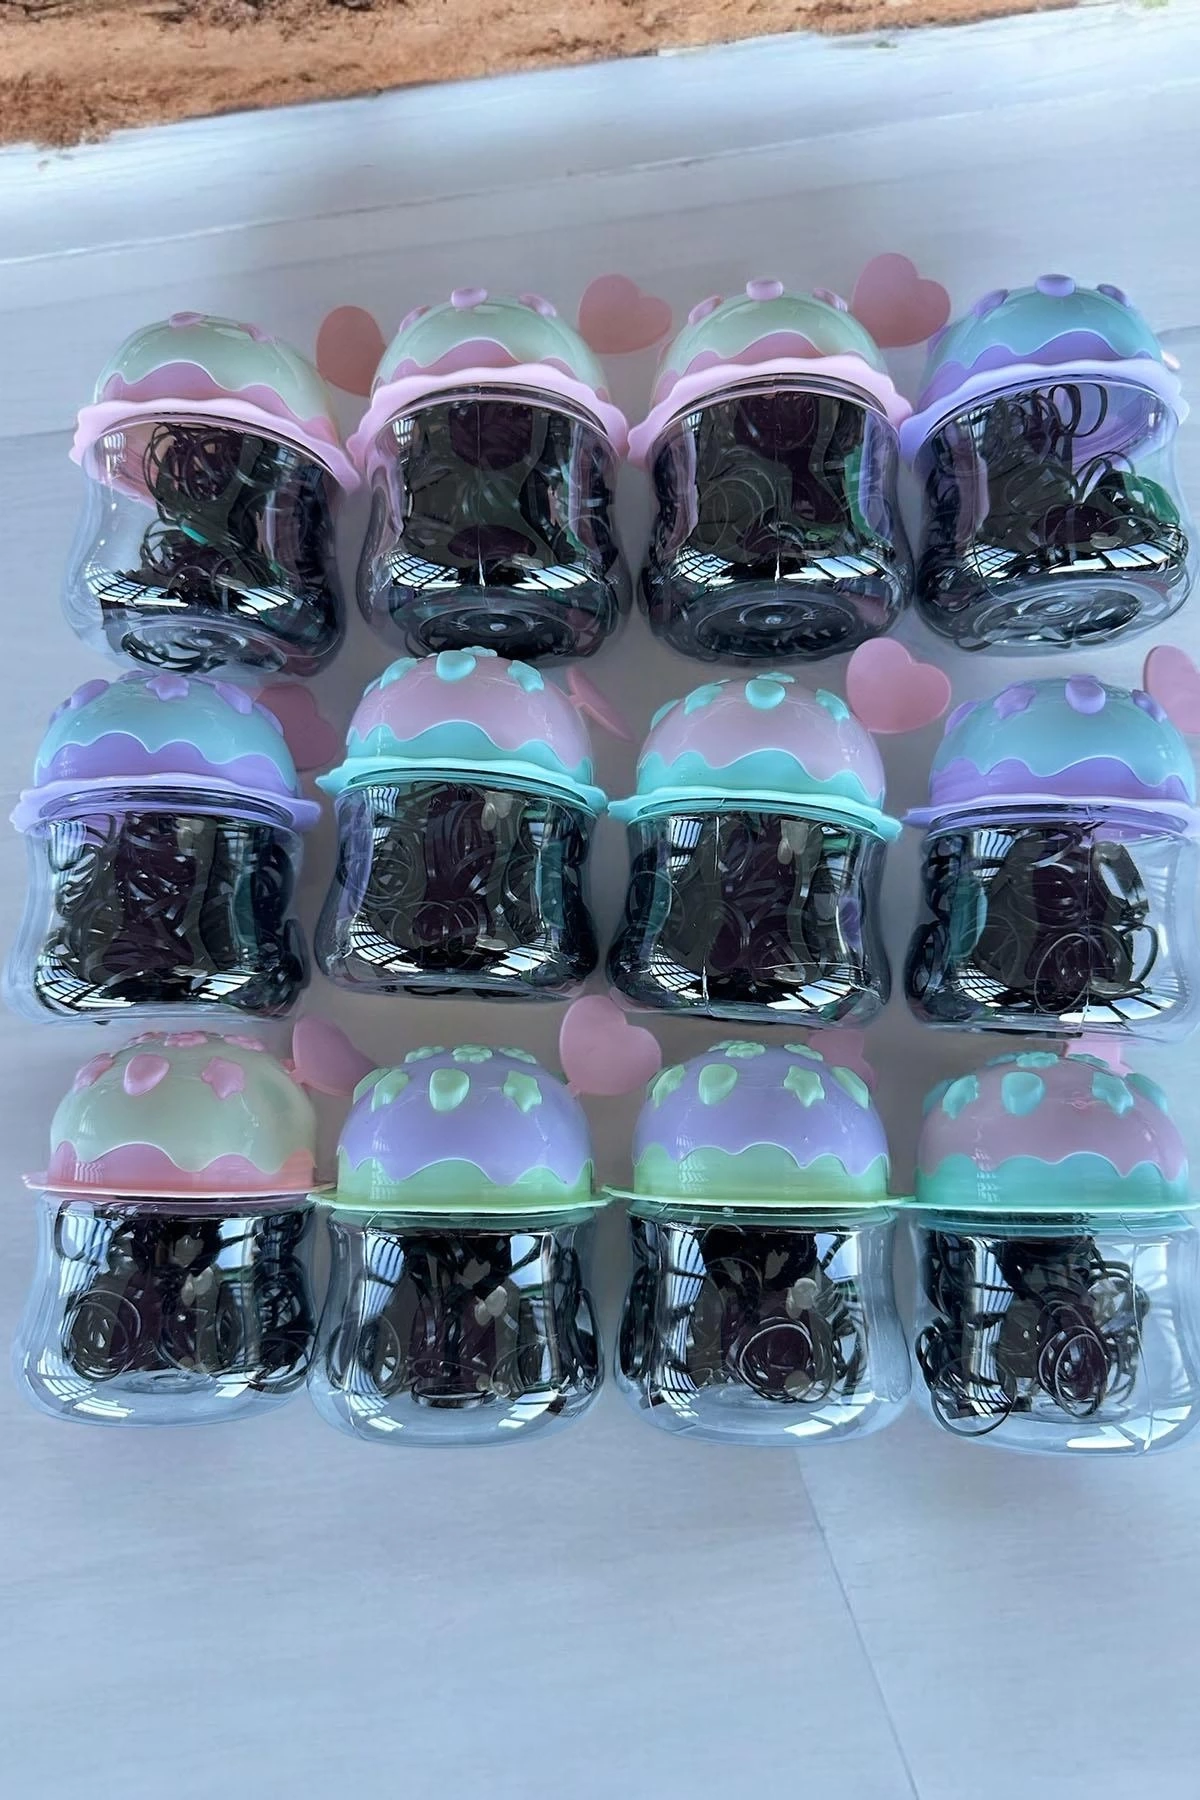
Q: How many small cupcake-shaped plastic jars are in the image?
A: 12